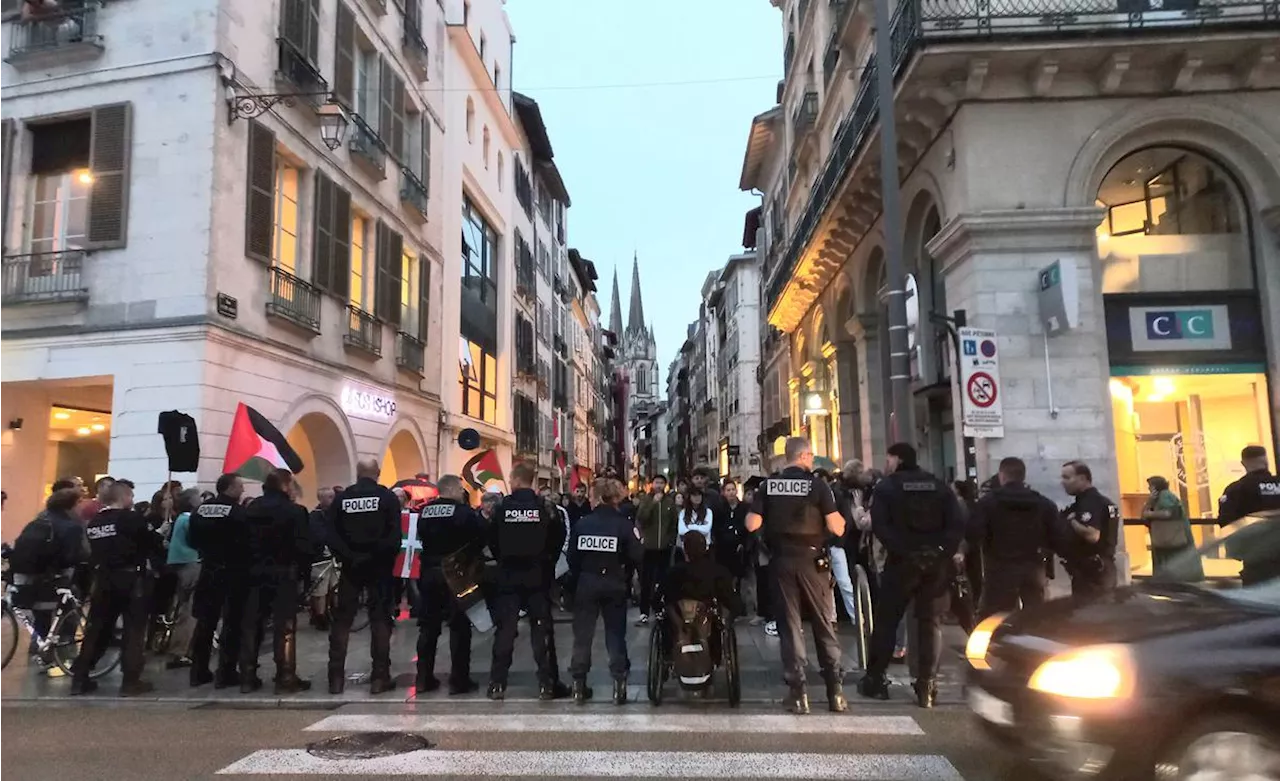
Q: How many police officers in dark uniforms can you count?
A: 12